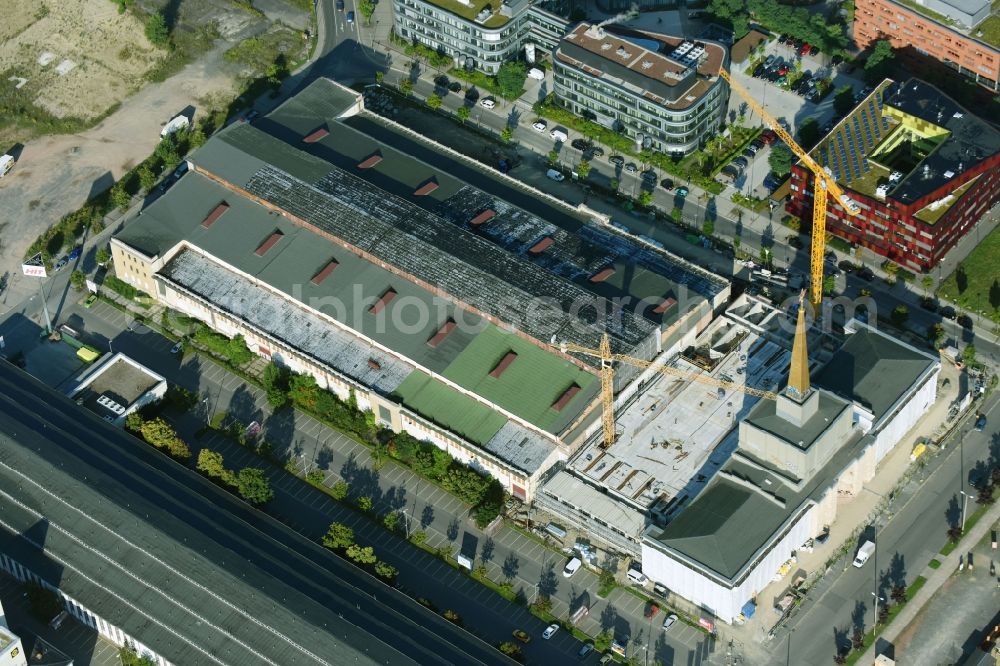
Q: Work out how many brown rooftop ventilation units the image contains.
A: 14